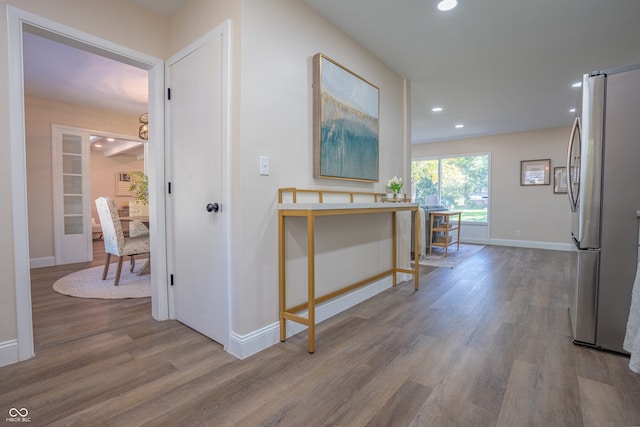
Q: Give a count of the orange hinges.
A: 0